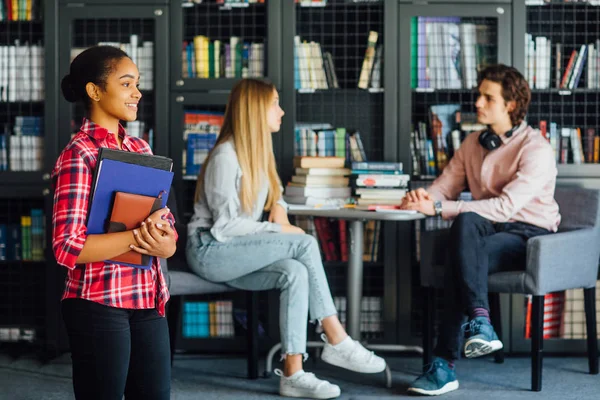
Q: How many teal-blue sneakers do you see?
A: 2